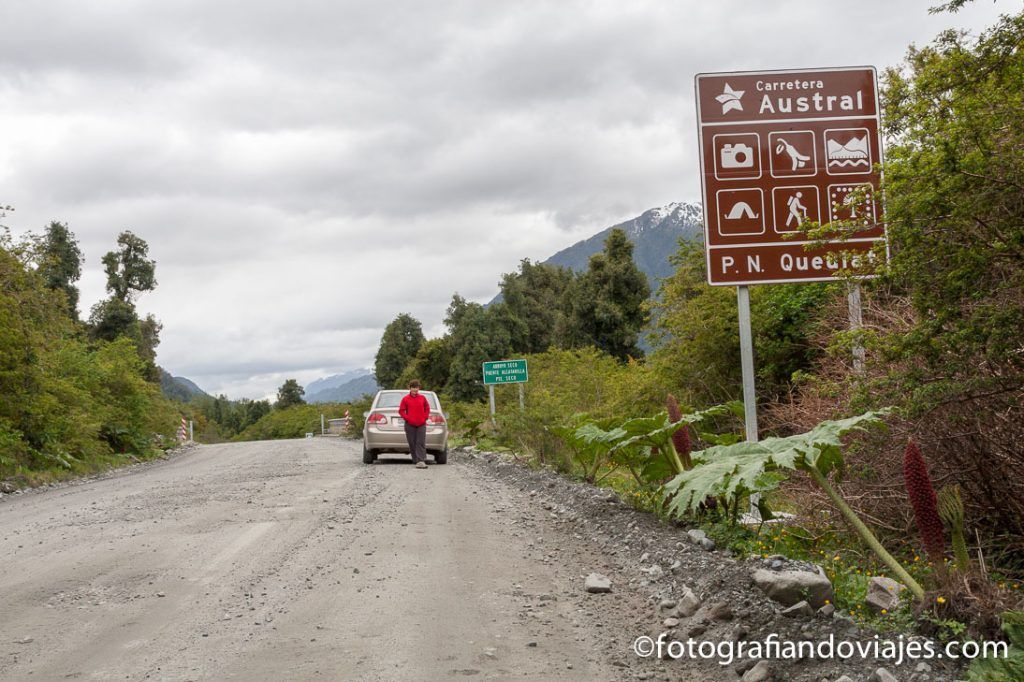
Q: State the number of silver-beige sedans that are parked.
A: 1